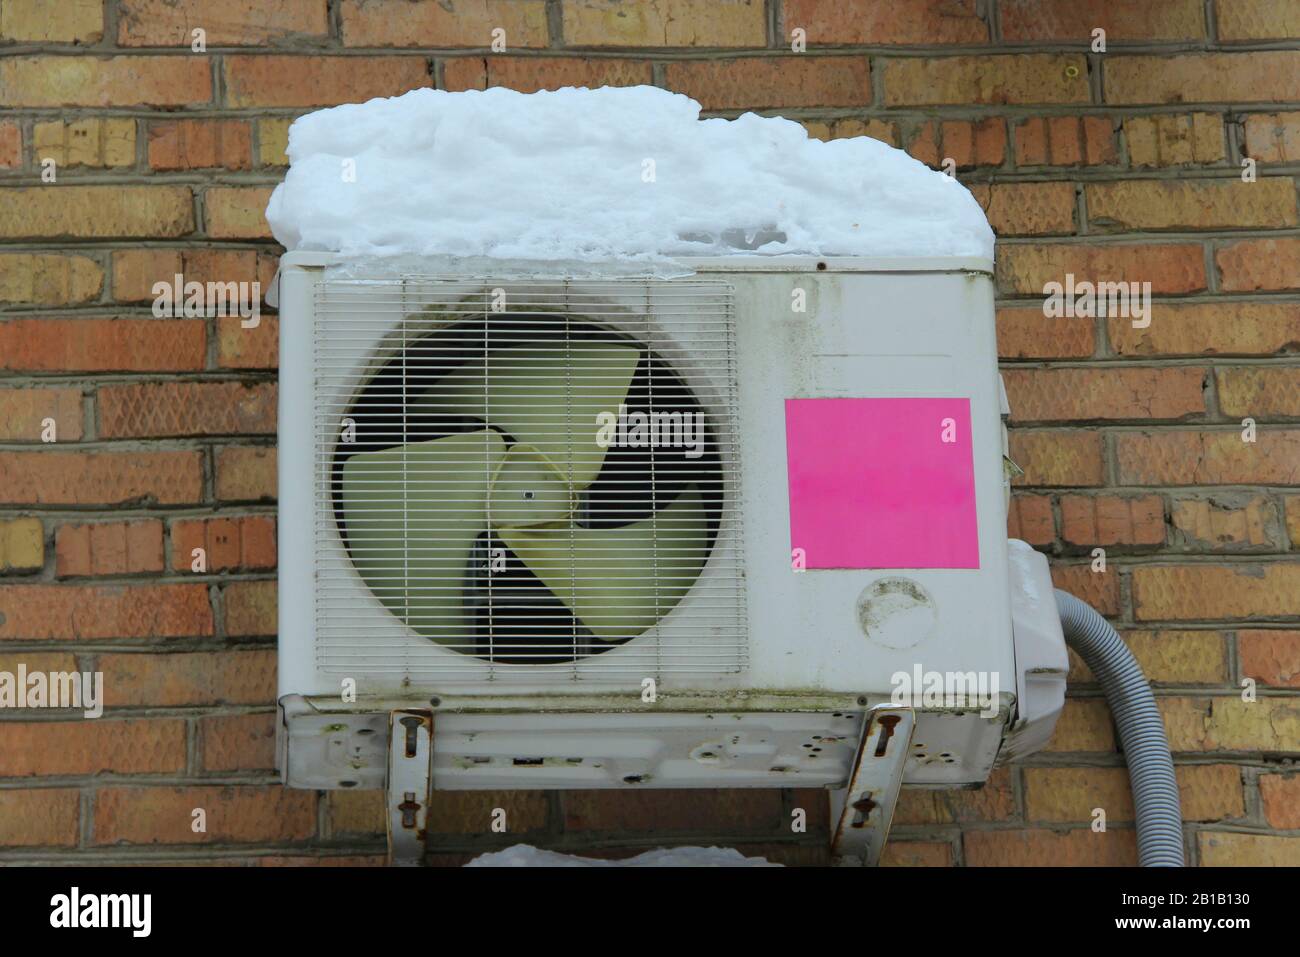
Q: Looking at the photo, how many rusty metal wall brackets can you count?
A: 2